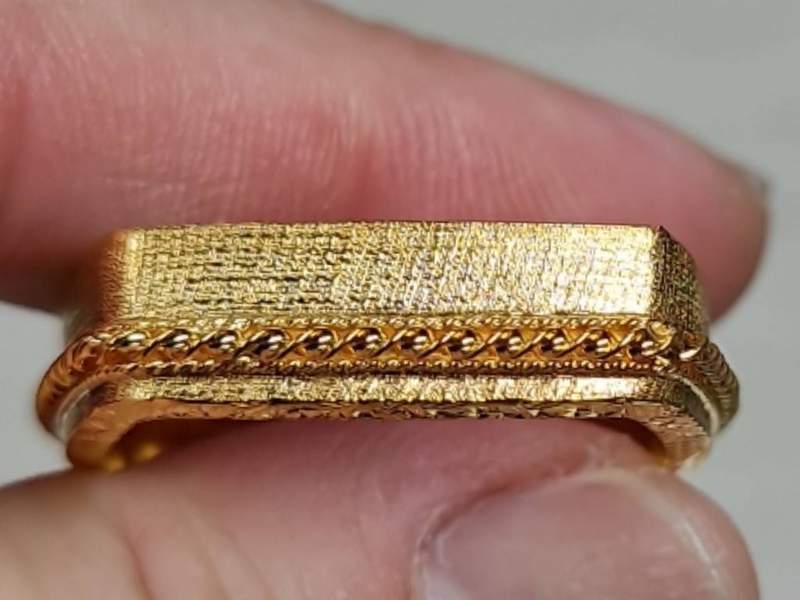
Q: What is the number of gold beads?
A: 12